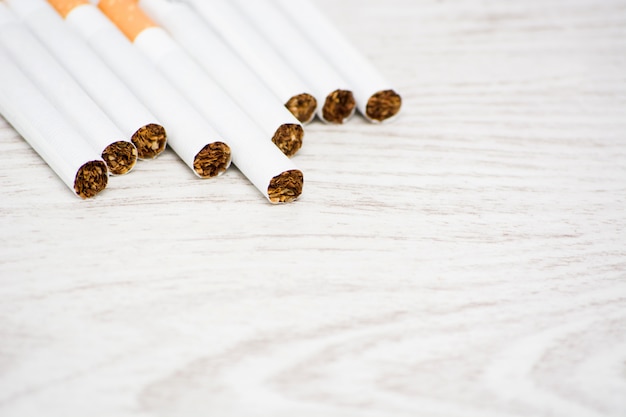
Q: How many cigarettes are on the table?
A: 9